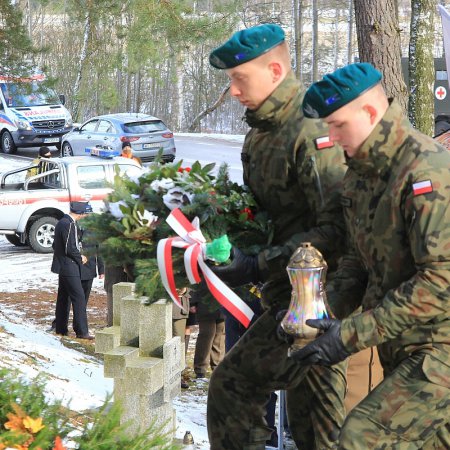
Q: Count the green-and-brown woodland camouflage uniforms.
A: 2